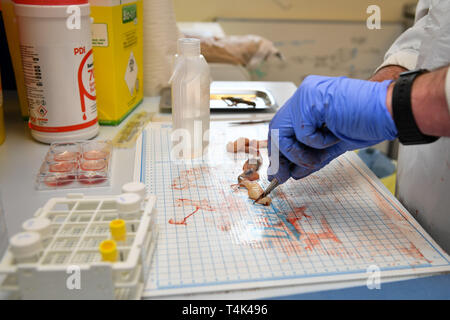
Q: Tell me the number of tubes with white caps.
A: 4